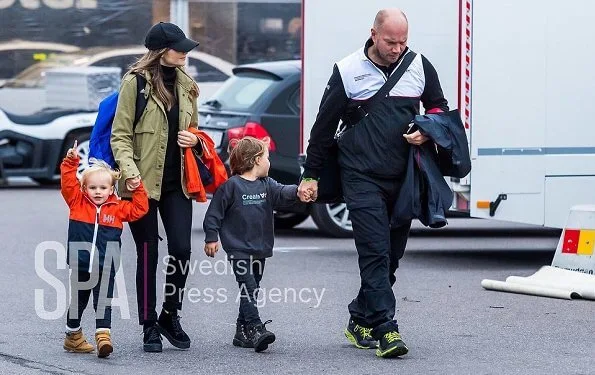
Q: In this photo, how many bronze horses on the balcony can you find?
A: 0